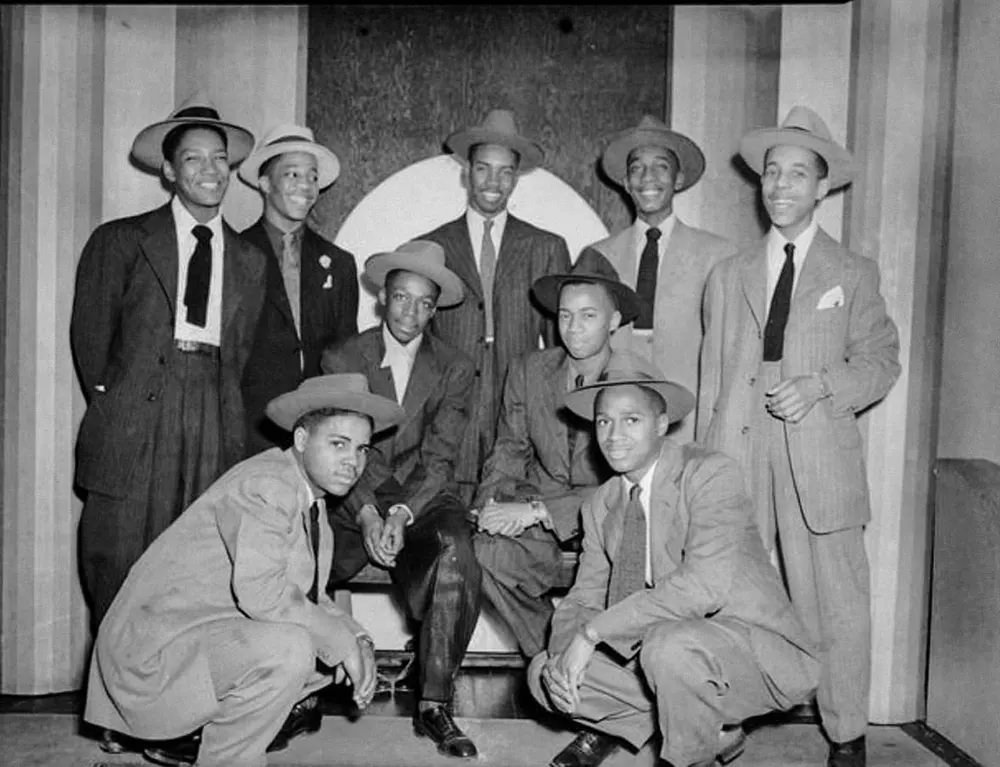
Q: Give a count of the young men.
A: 9